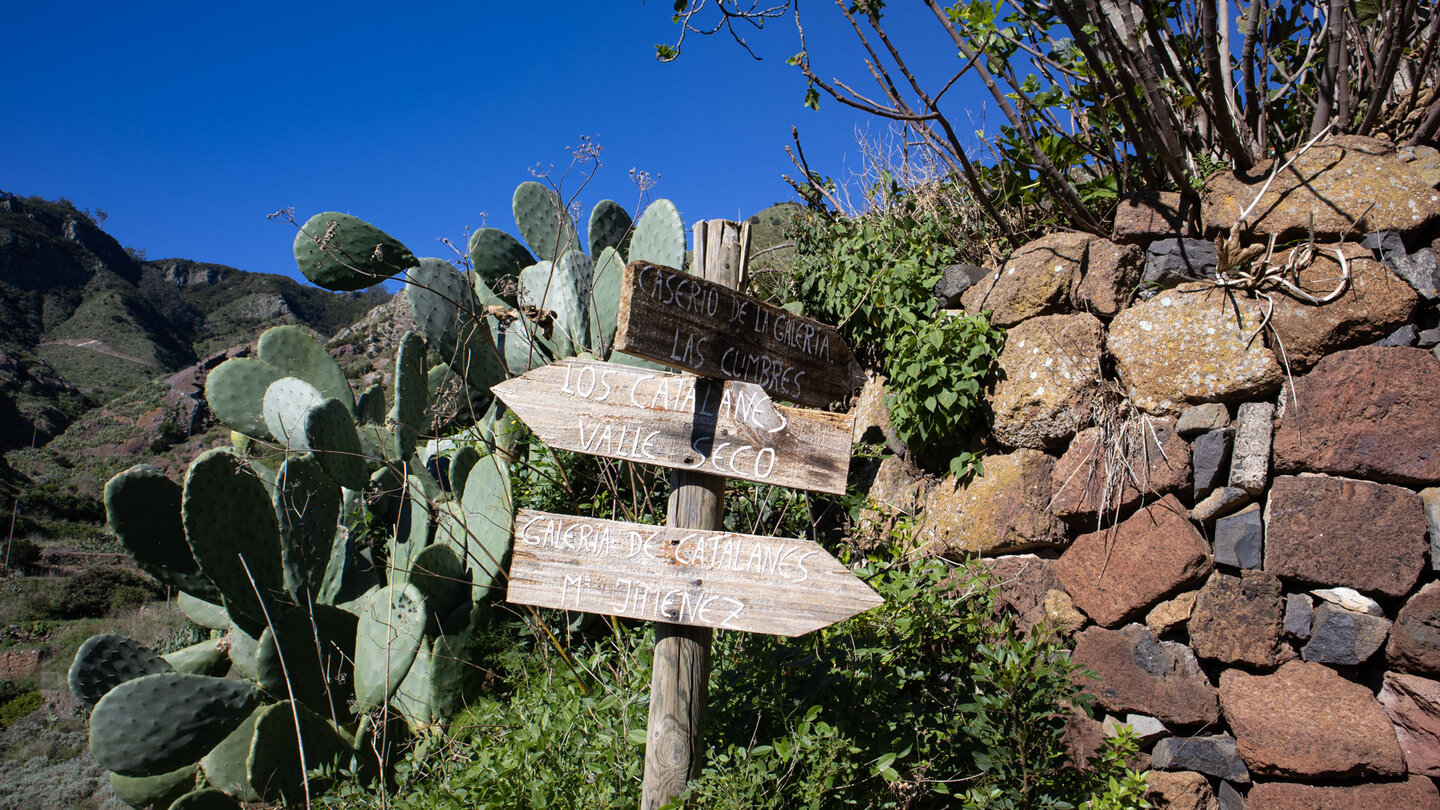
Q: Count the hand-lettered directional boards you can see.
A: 3